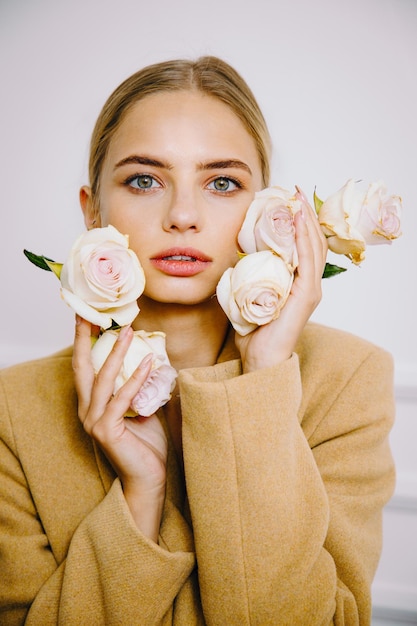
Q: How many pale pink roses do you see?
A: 5